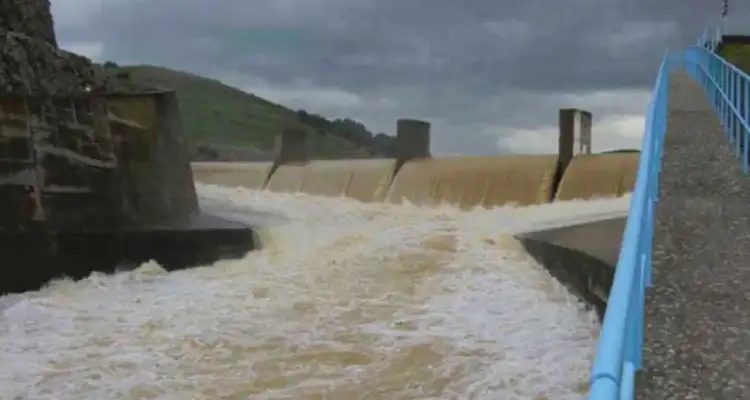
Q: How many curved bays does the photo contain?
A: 4